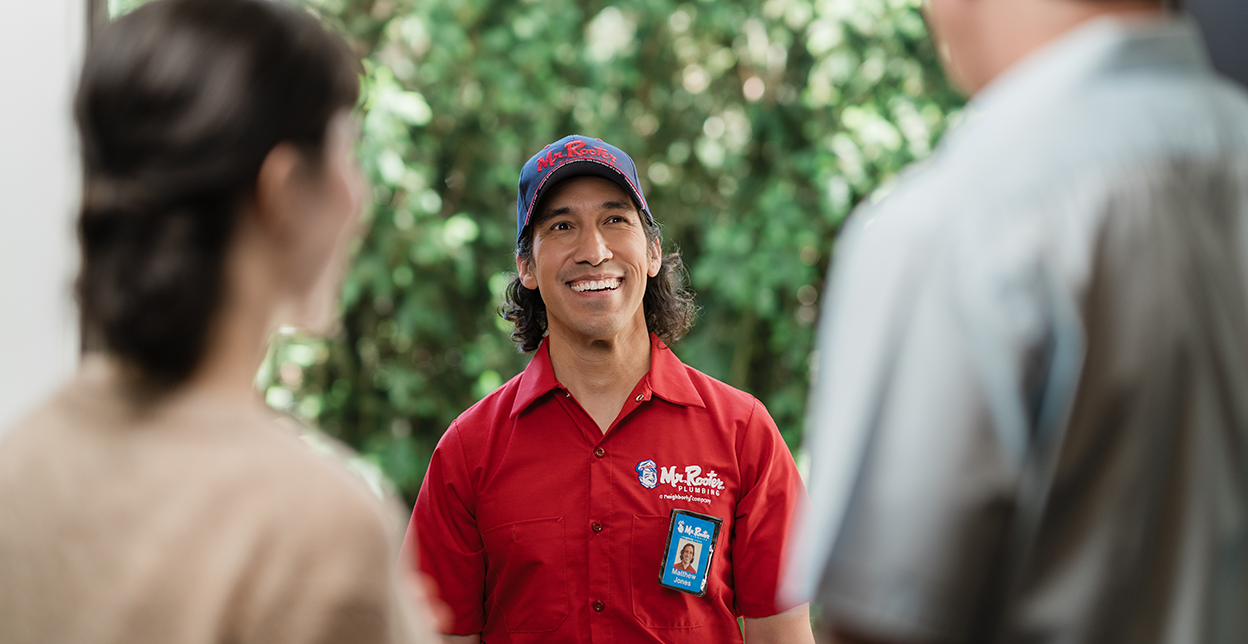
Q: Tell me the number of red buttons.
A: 3